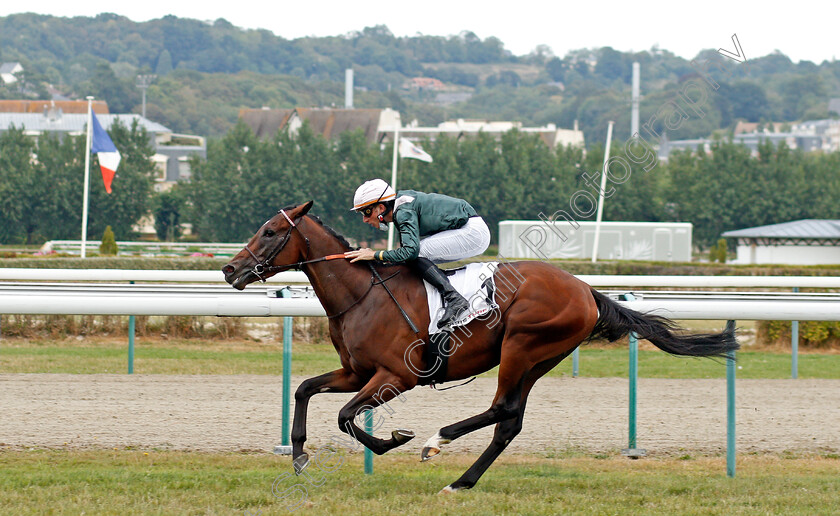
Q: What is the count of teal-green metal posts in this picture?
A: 7